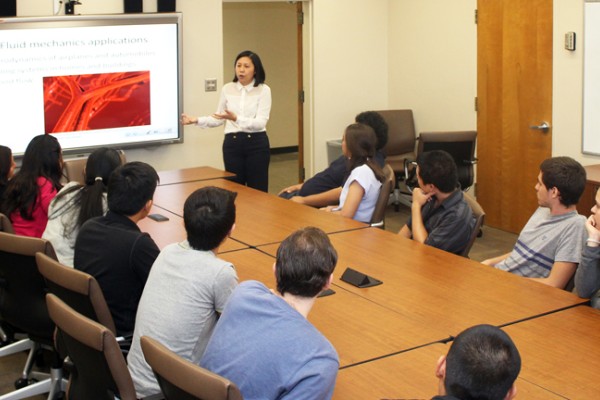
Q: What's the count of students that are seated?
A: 12